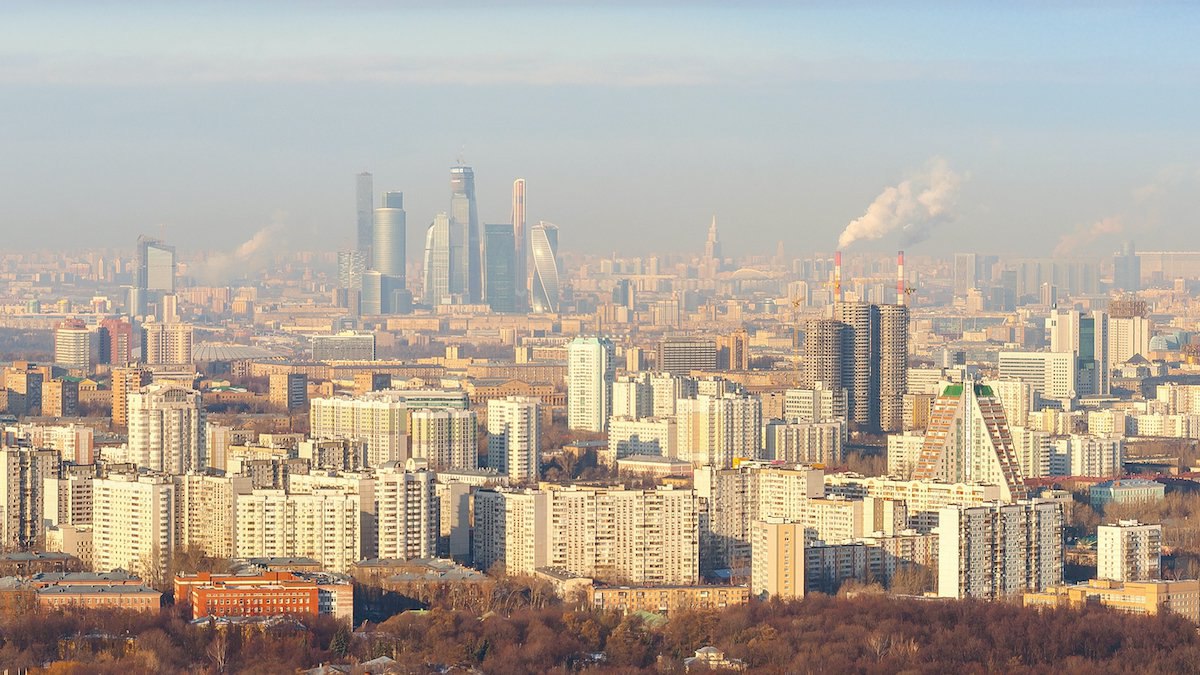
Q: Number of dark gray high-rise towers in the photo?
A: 3